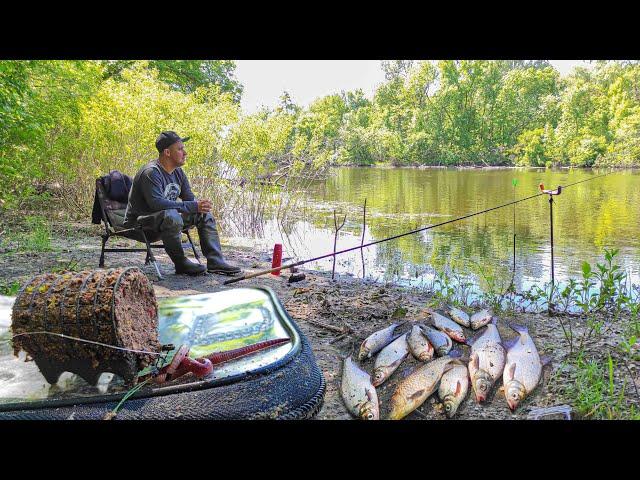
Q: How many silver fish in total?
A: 11